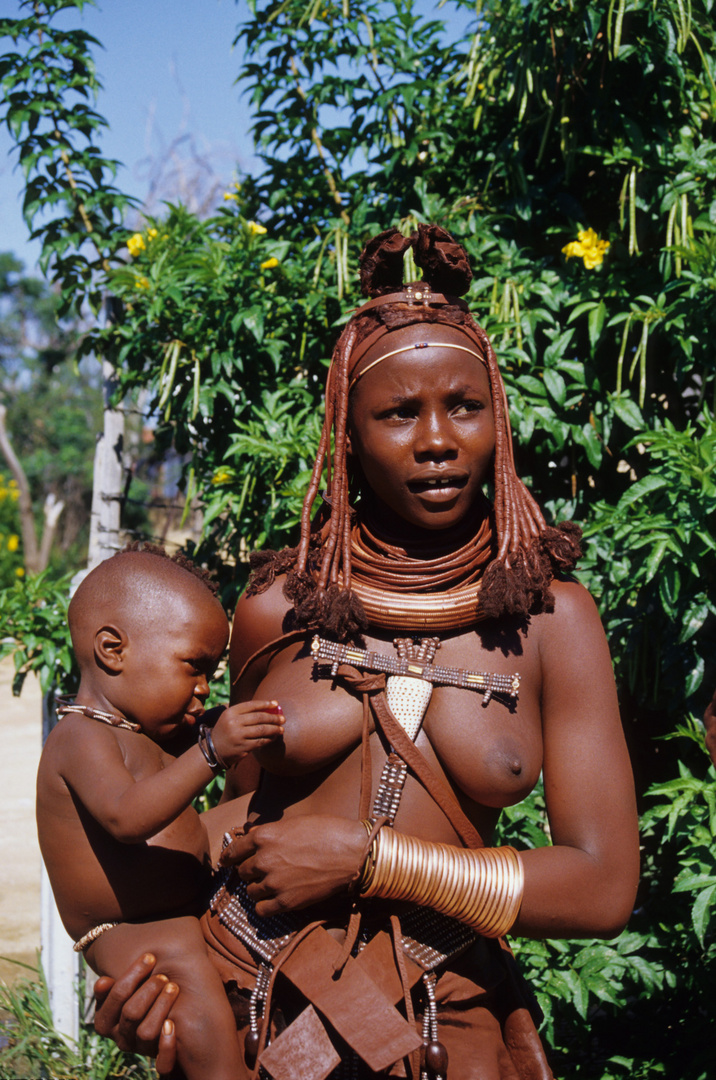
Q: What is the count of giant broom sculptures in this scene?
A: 0